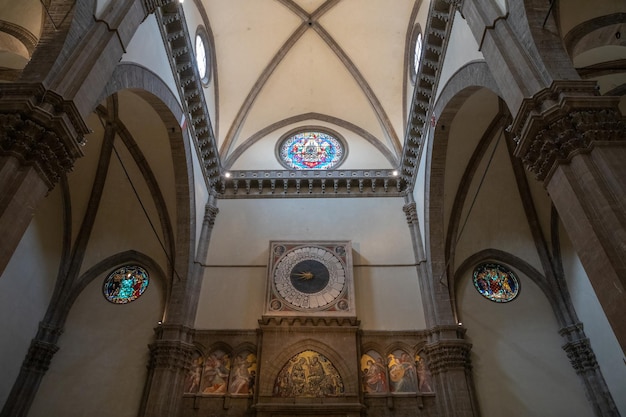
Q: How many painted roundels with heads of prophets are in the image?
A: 4